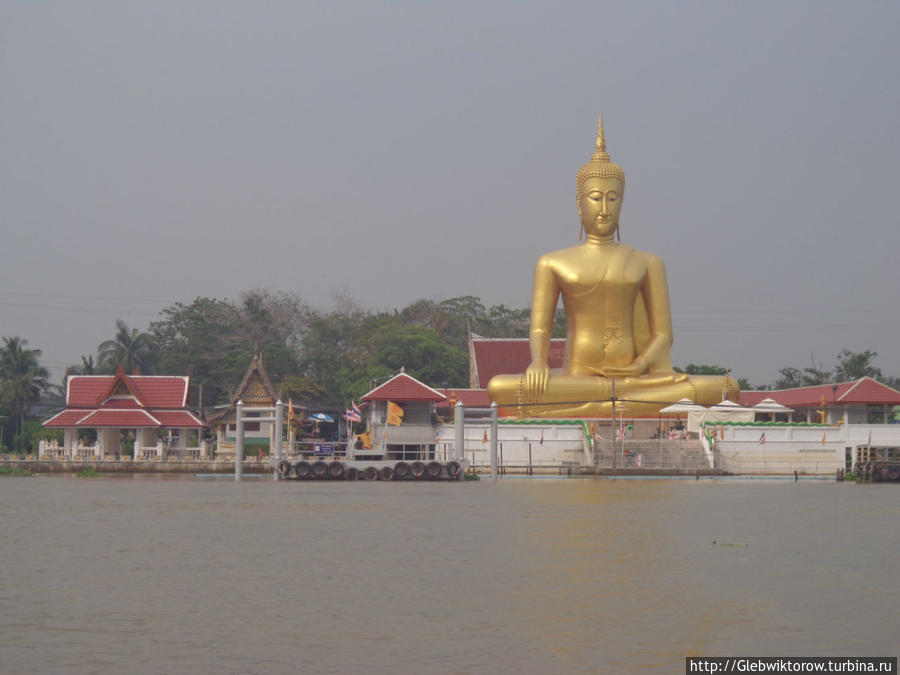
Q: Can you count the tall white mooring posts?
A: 4